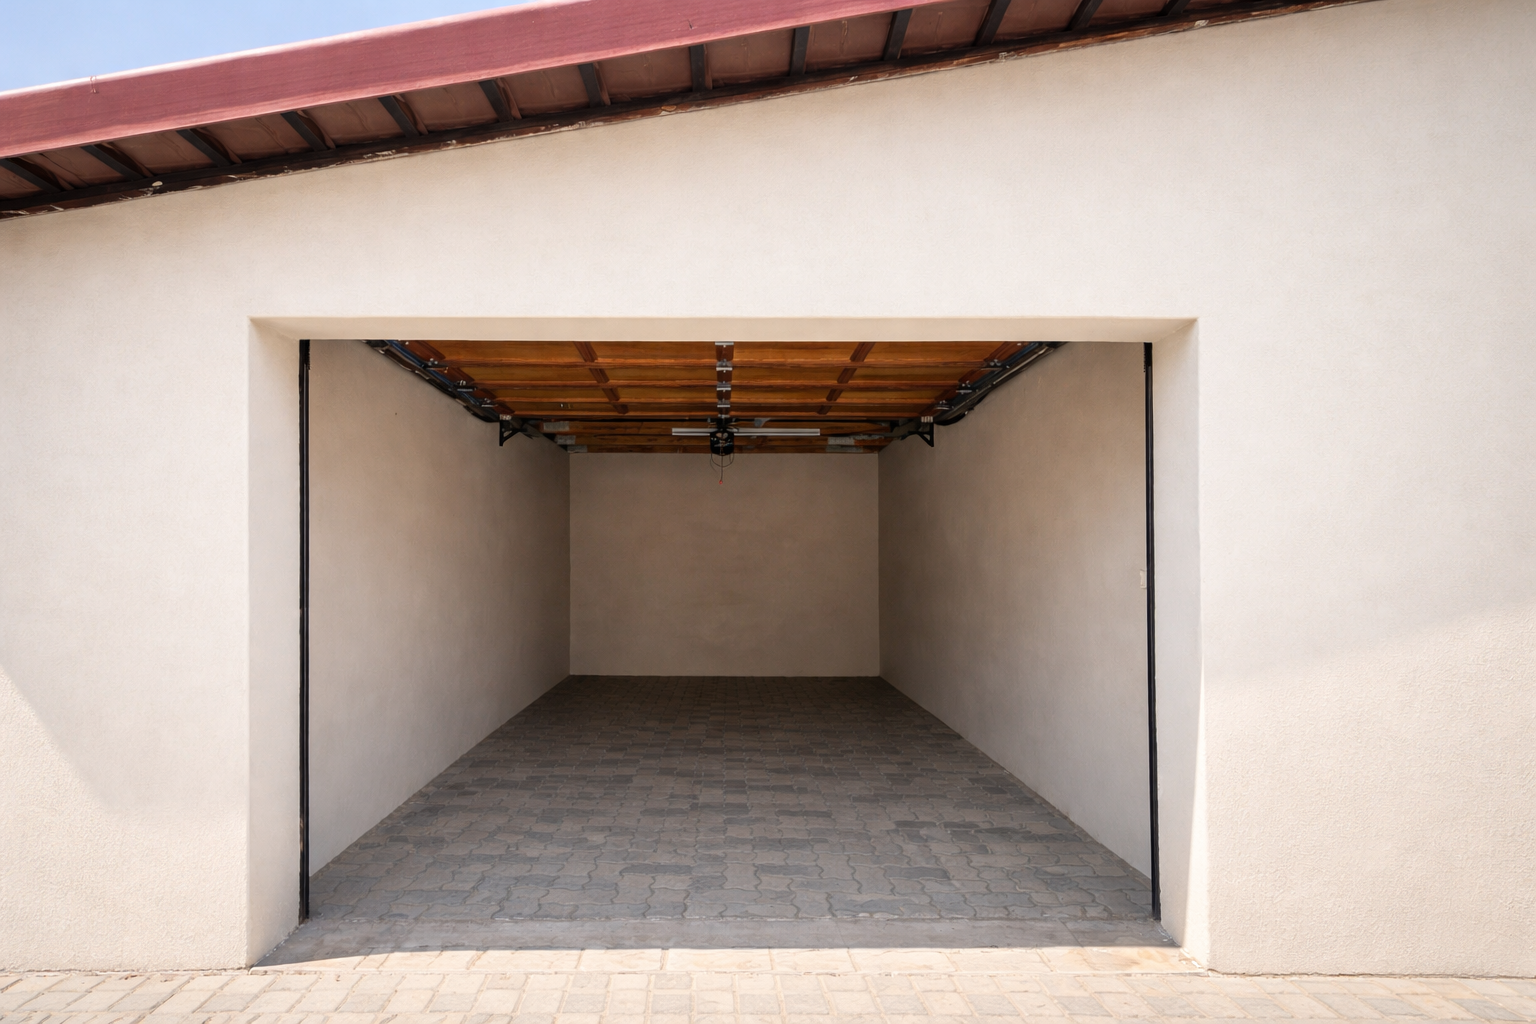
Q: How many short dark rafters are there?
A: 13